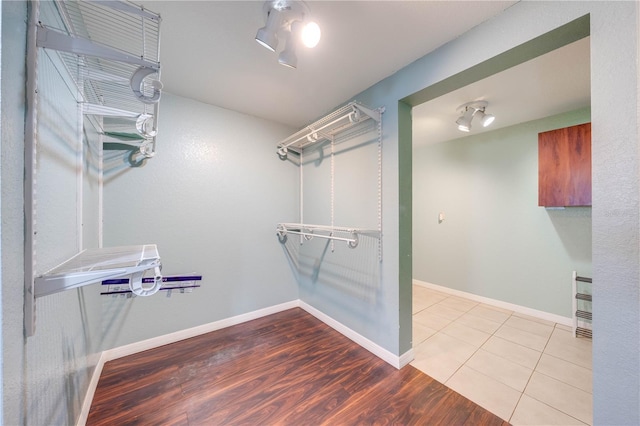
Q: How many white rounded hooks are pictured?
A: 10